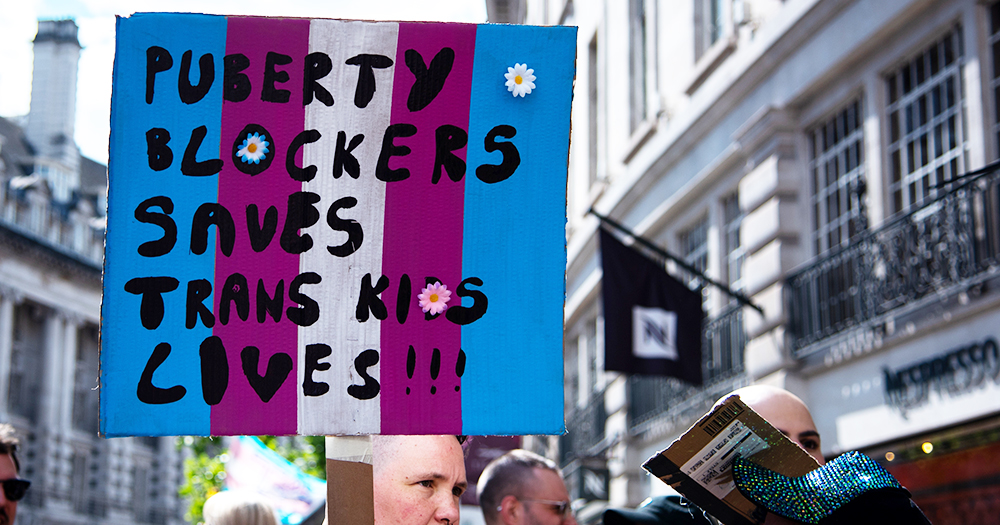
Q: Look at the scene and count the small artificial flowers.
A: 3